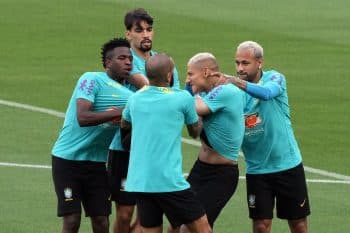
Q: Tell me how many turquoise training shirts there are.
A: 5